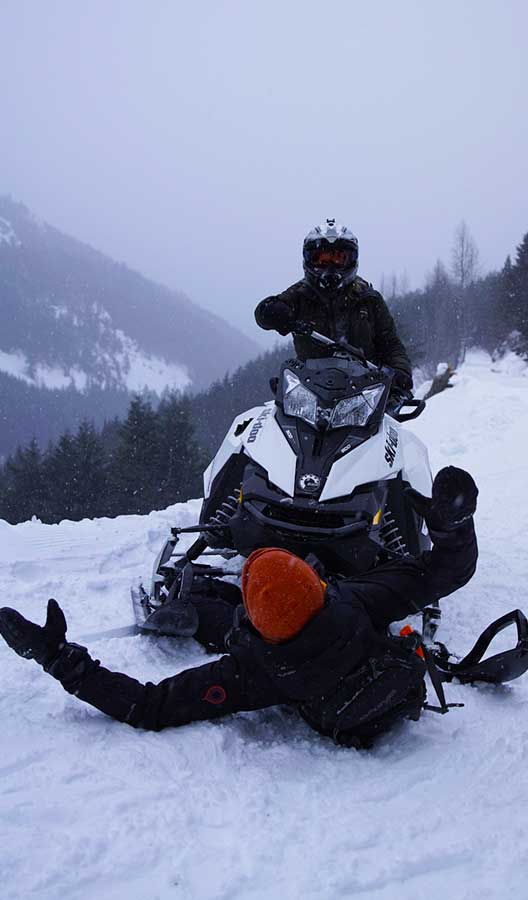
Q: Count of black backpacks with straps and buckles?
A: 1